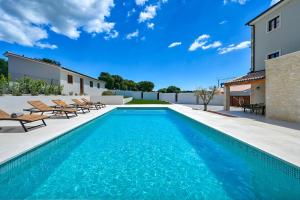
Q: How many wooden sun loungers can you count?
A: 5